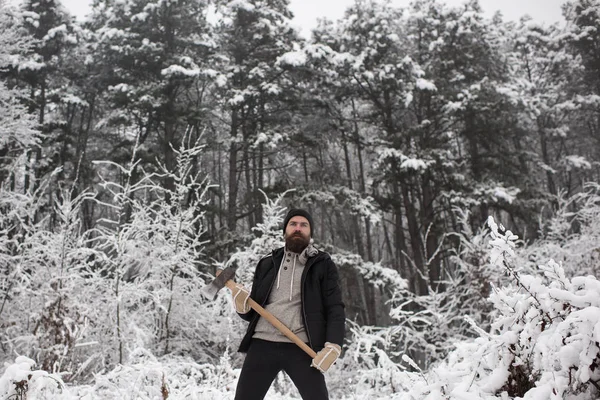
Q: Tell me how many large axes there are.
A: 1